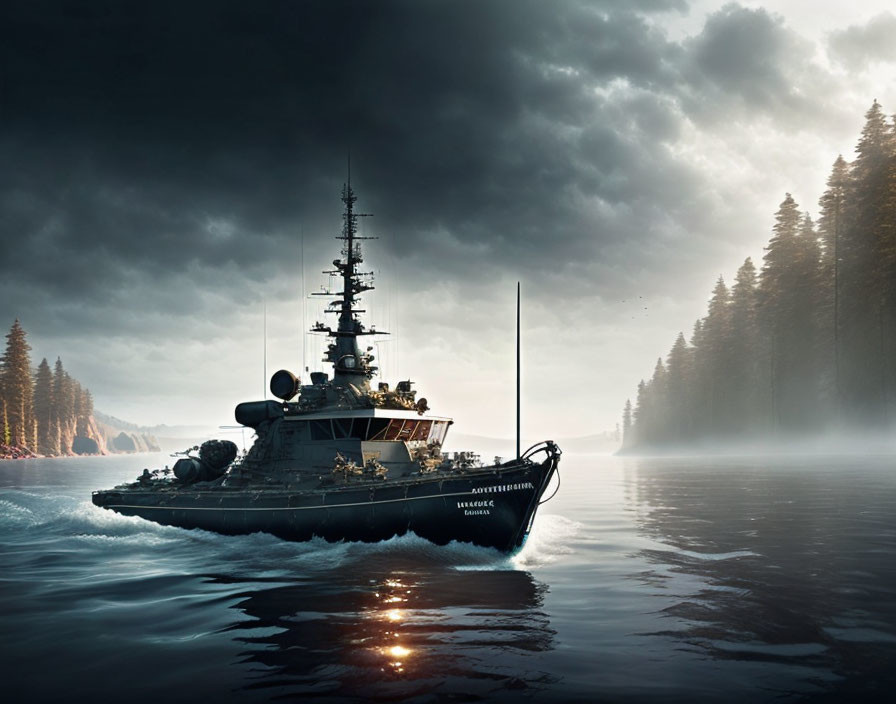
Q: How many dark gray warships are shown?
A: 1